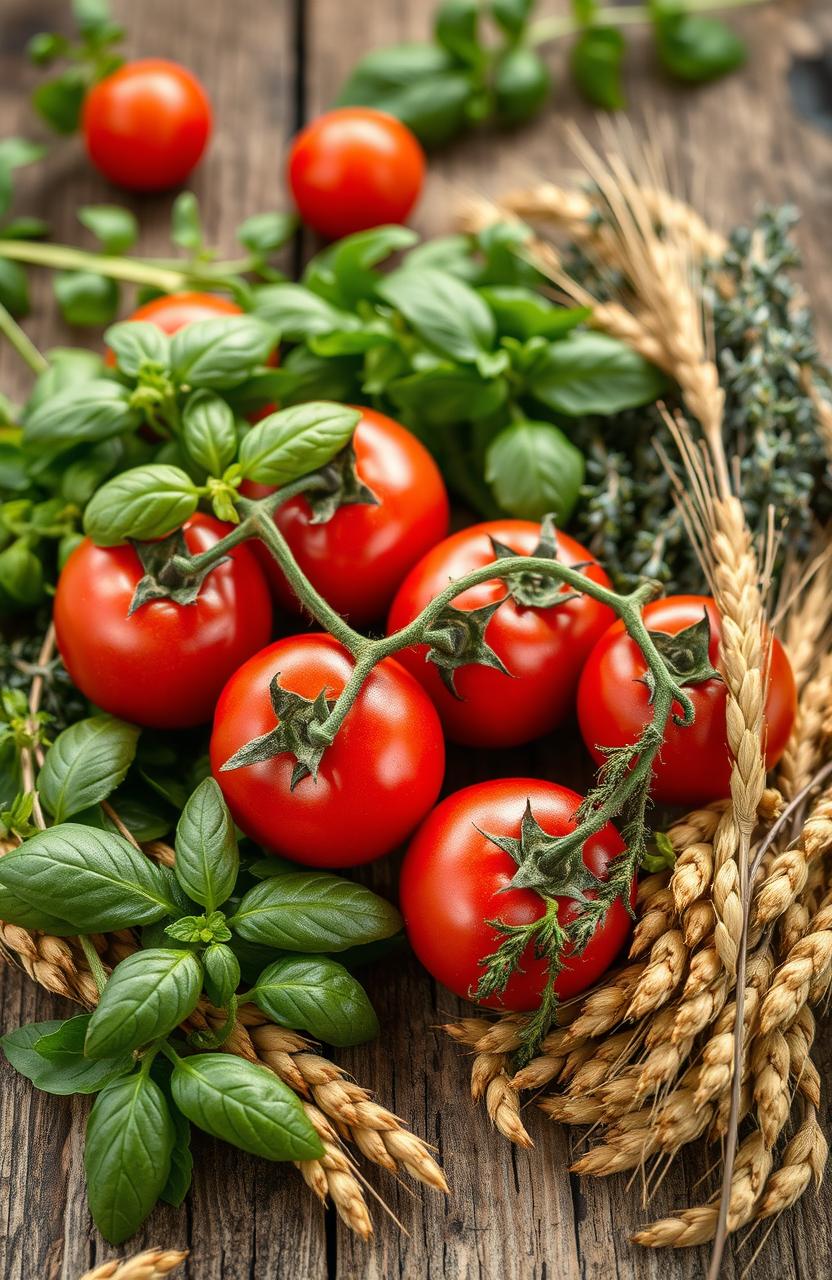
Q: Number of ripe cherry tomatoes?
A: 9